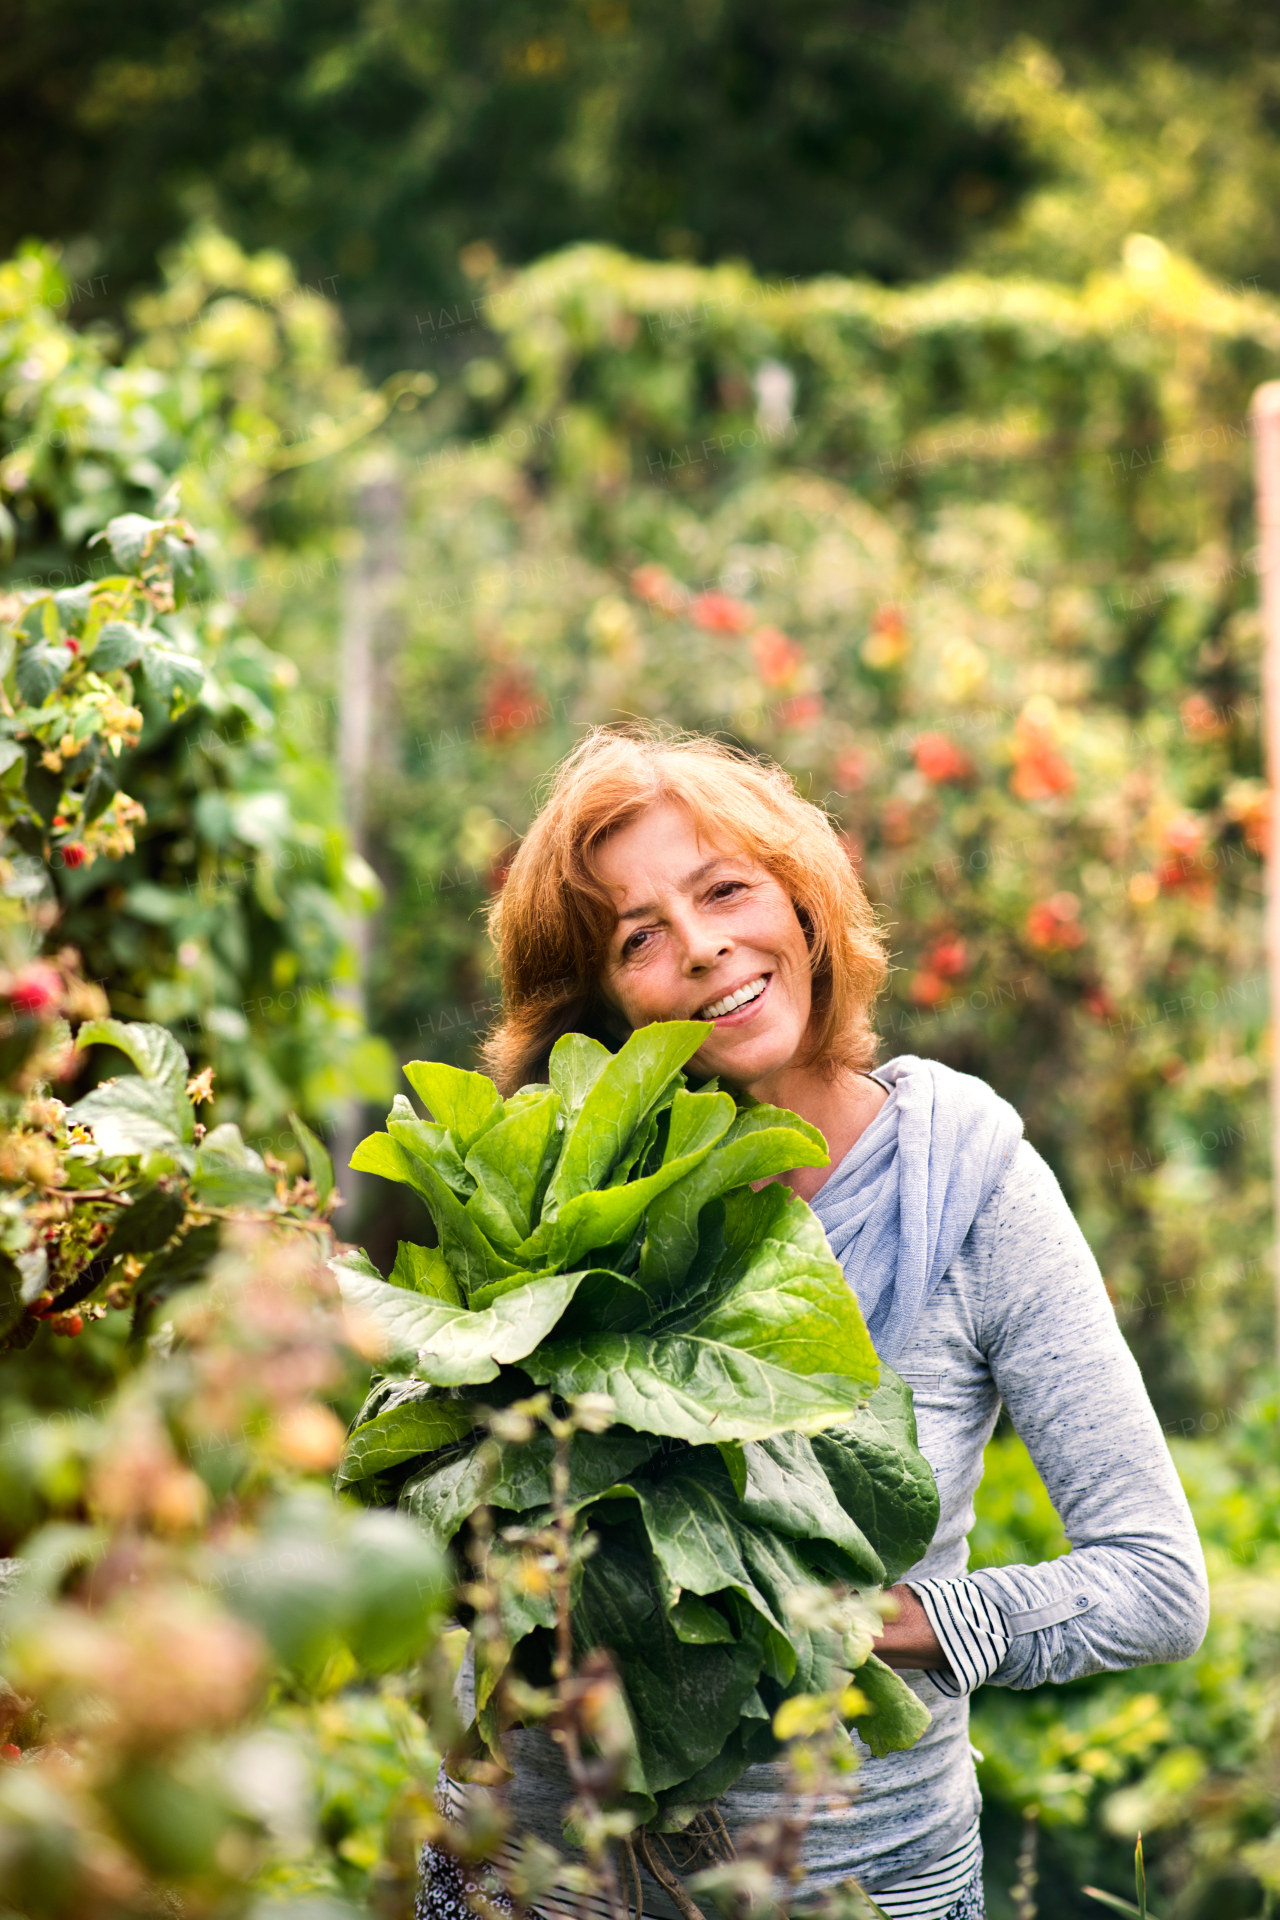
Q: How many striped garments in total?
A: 1